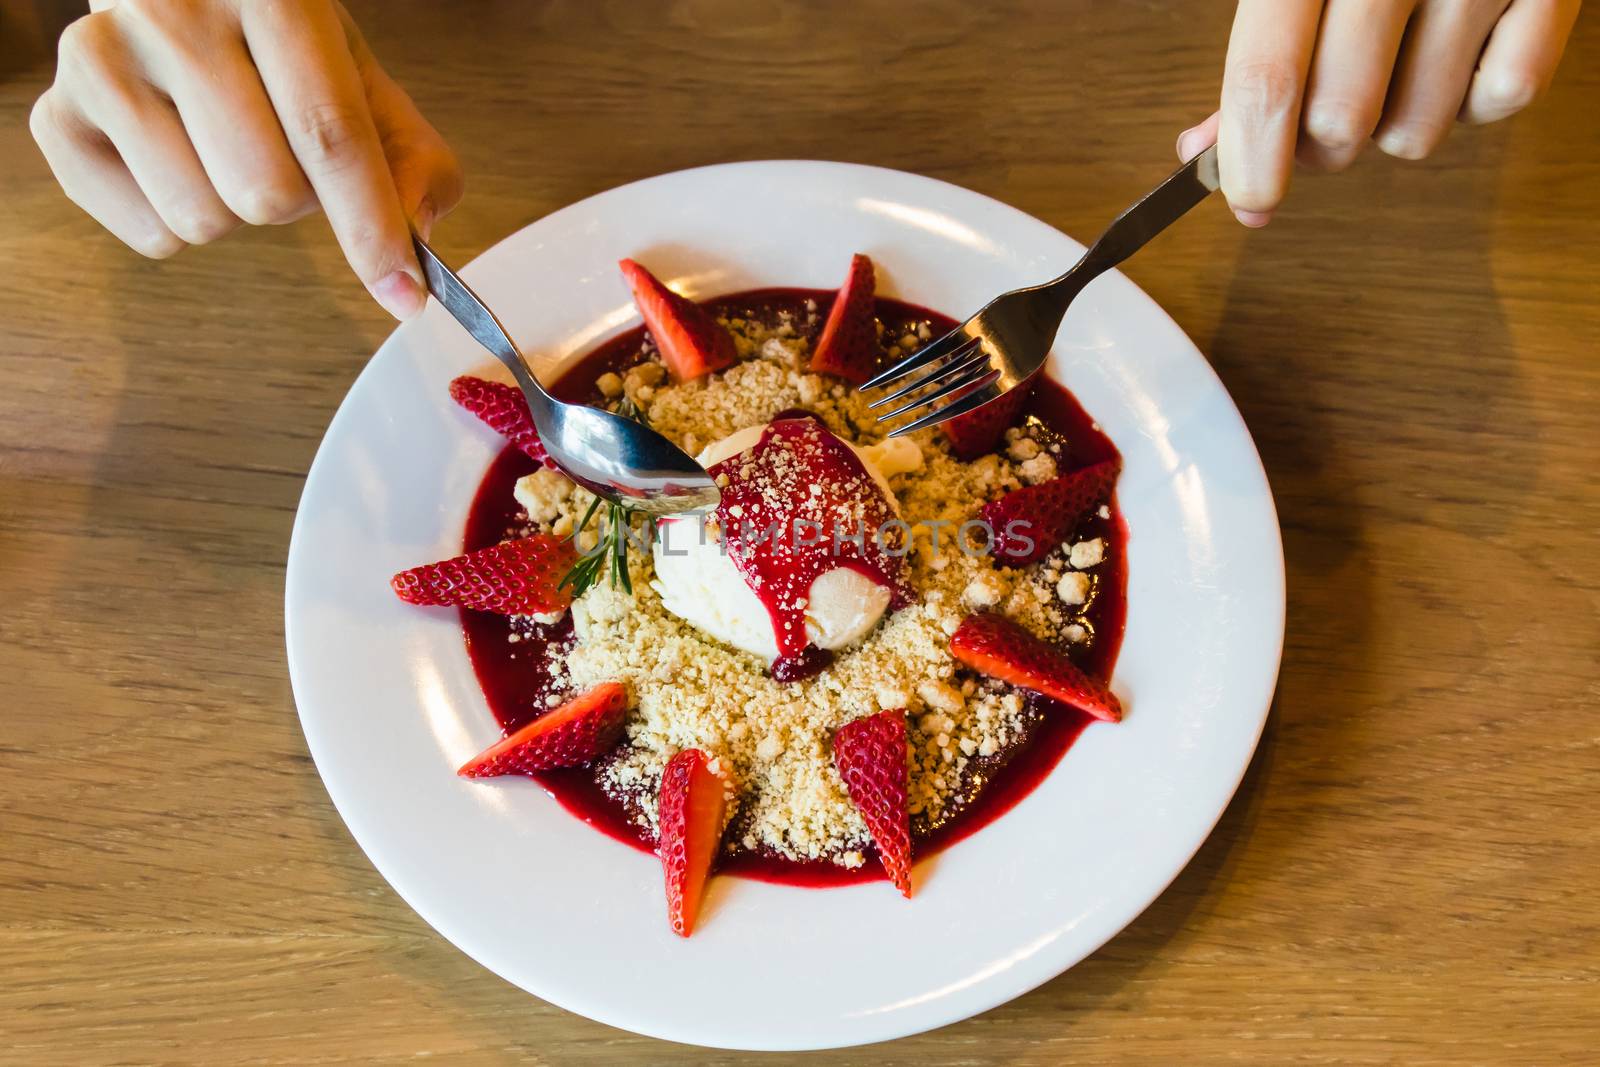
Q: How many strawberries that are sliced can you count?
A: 10